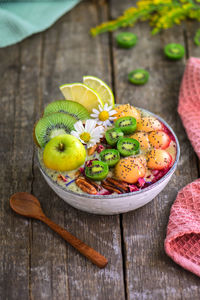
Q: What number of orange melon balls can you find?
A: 6